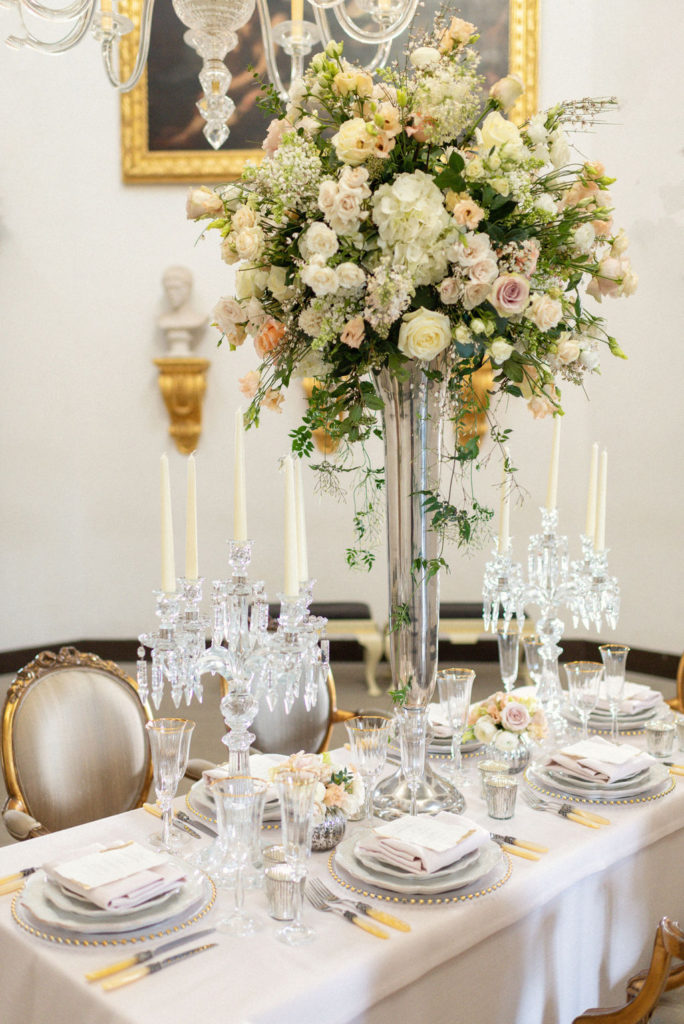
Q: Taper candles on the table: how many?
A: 9